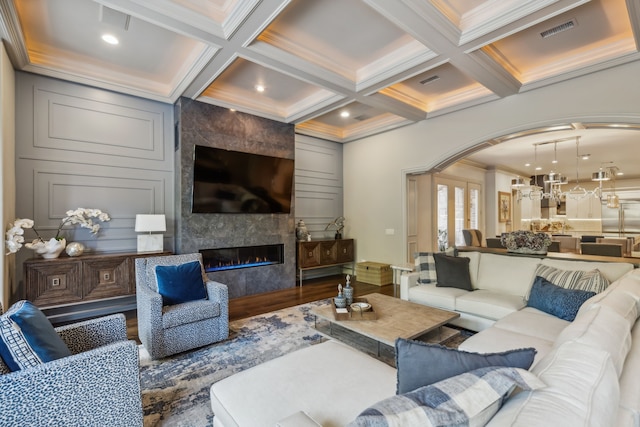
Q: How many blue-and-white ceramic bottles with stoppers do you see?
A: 2